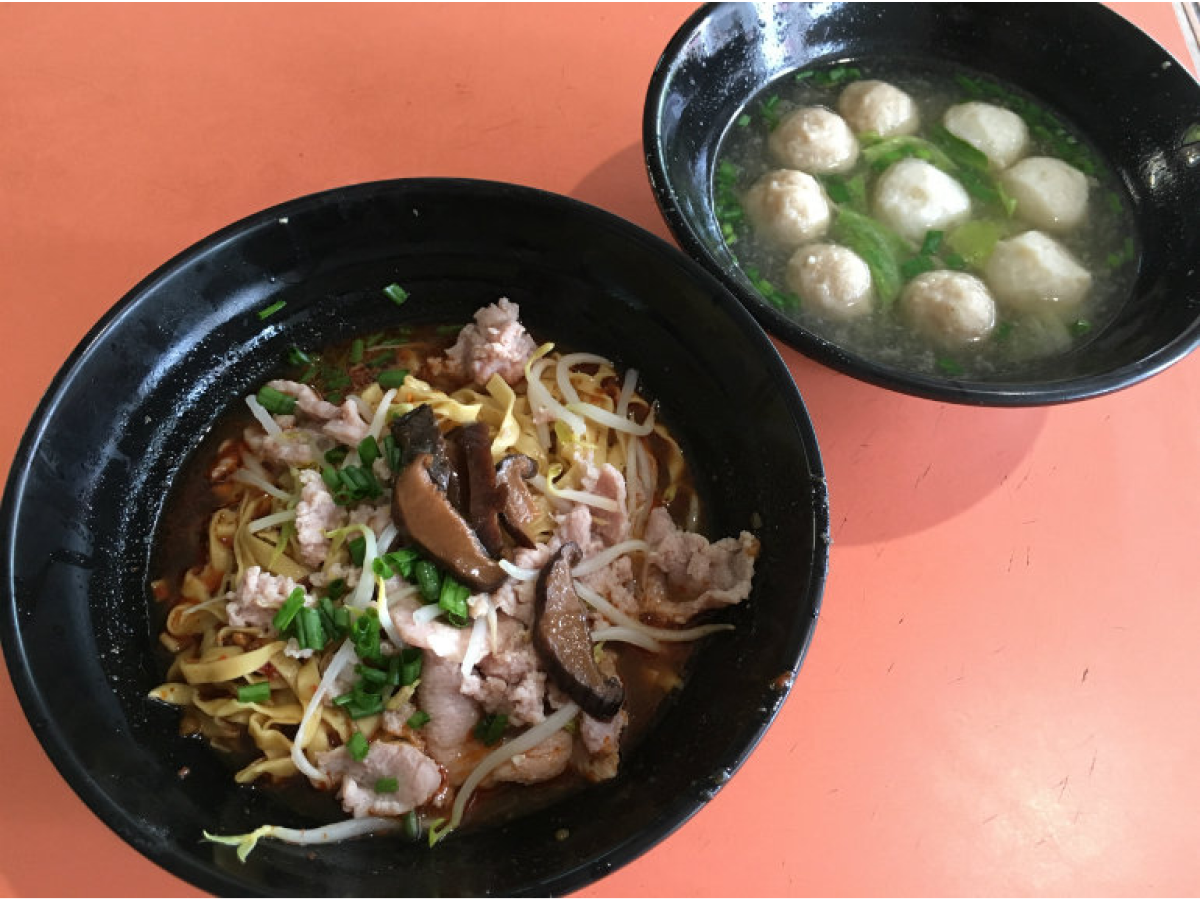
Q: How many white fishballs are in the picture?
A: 4